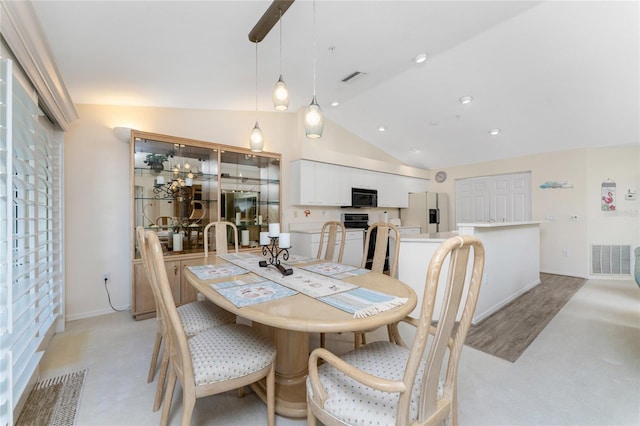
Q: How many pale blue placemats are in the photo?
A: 4